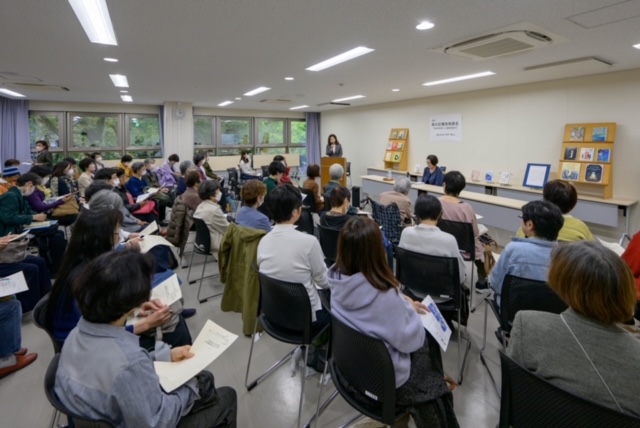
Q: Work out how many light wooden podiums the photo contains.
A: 1